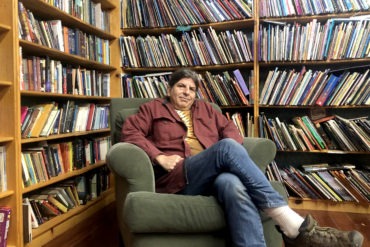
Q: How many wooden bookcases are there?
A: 4